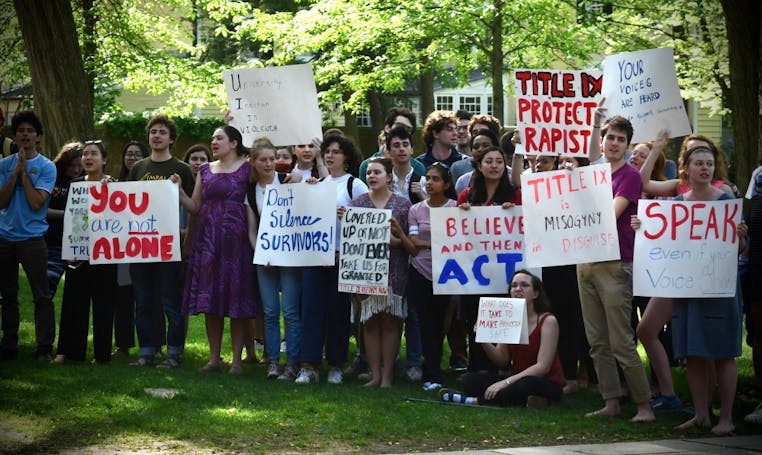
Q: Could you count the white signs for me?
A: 11